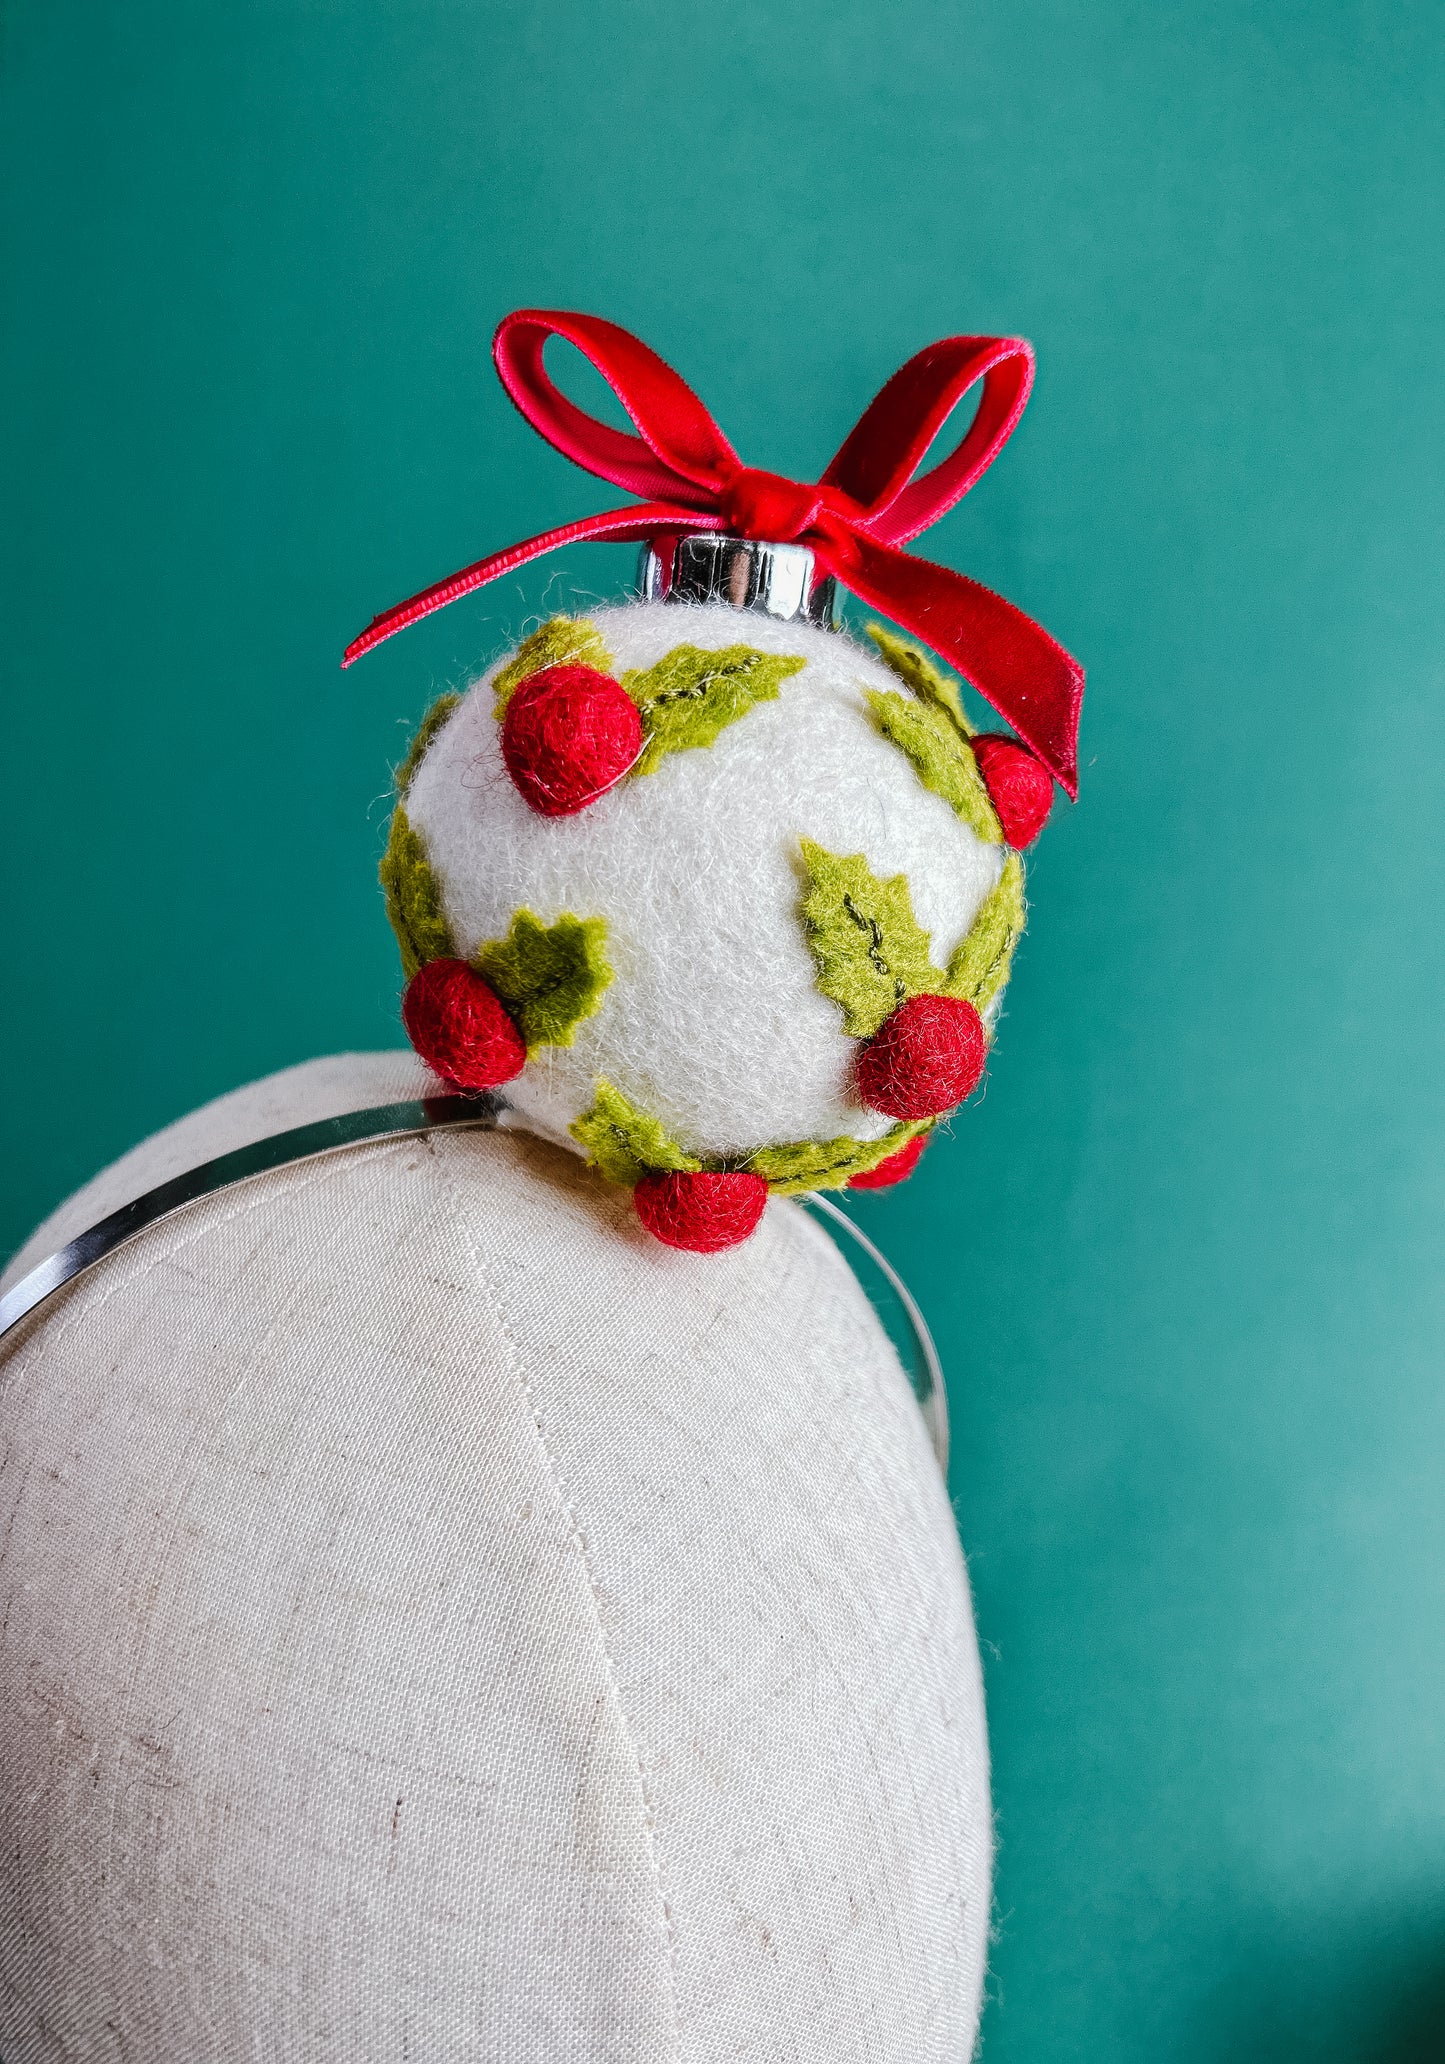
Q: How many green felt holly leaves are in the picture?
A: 11